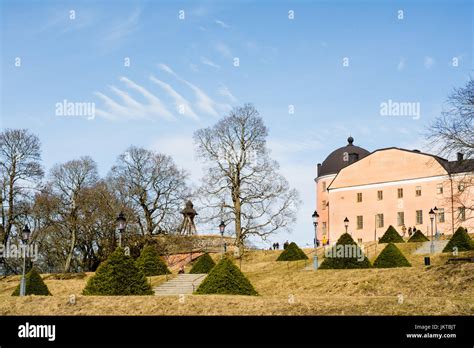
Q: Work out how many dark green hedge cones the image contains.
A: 11